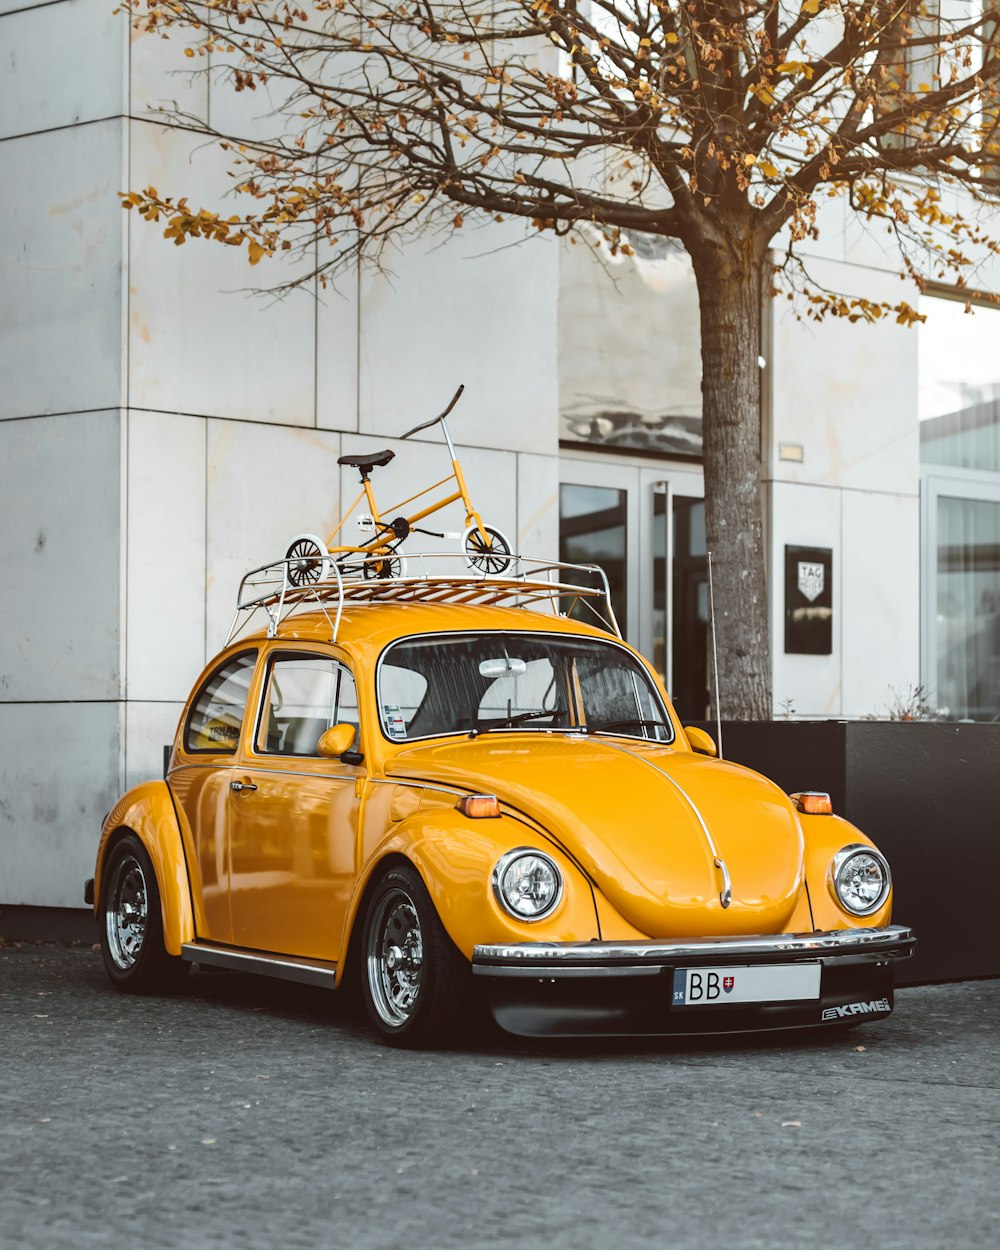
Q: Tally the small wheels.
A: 3